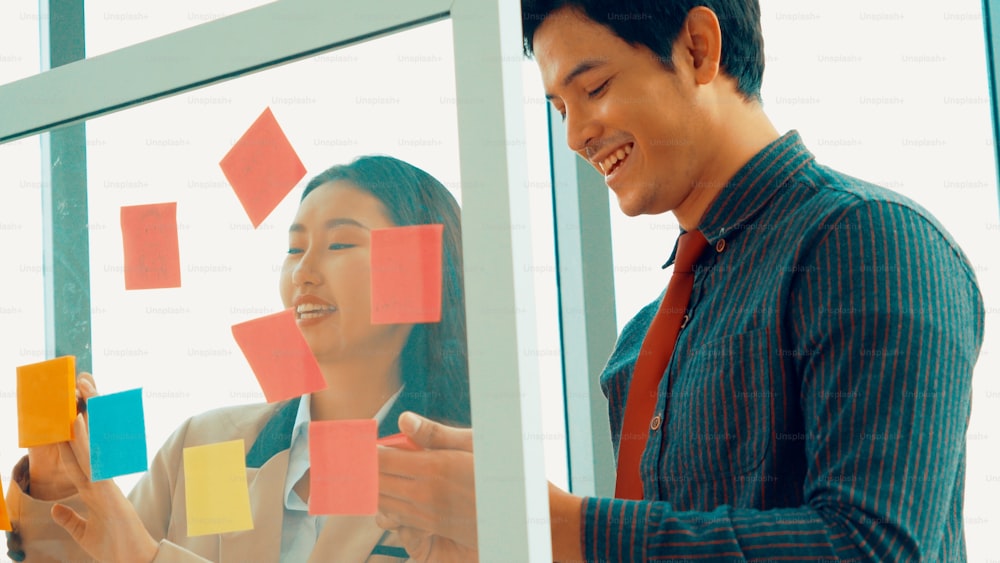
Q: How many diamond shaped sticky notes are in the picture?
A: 1